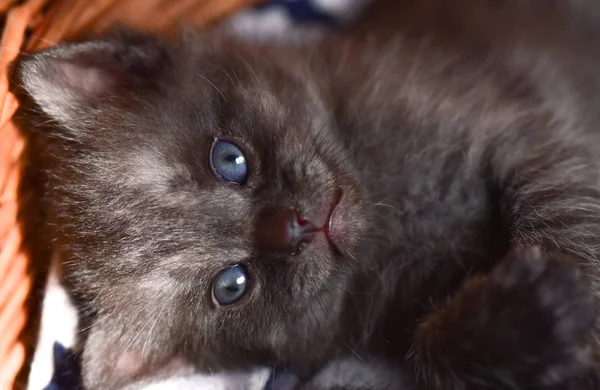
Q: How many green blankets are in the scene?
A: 0